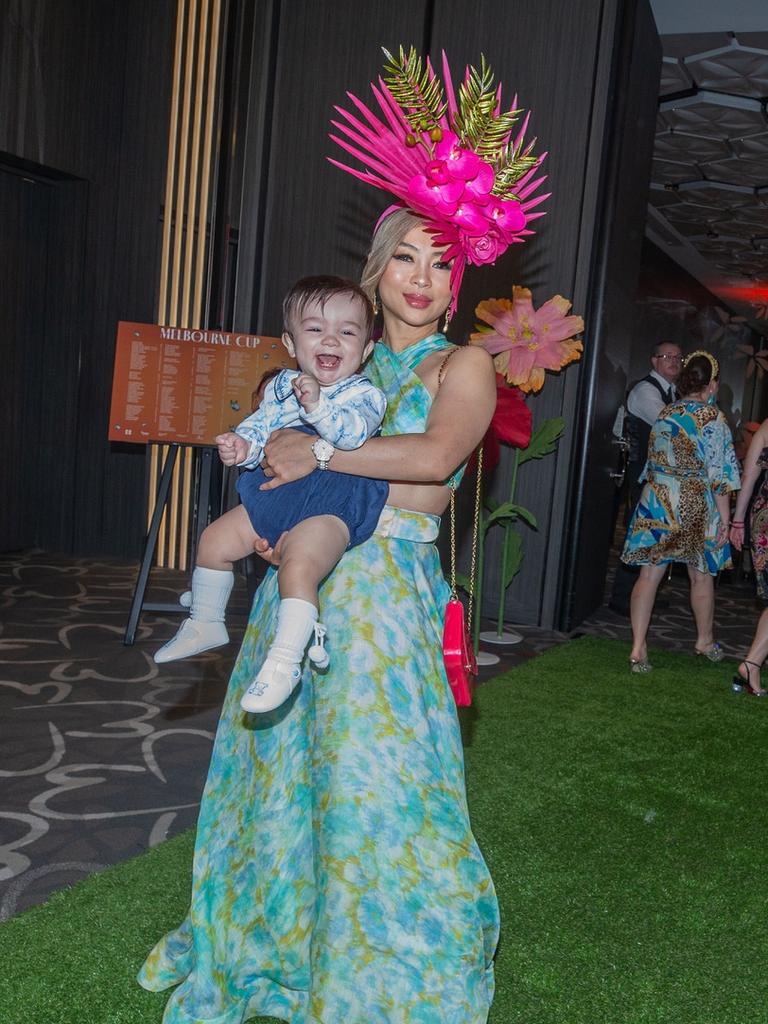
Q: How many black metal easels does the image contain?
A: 1